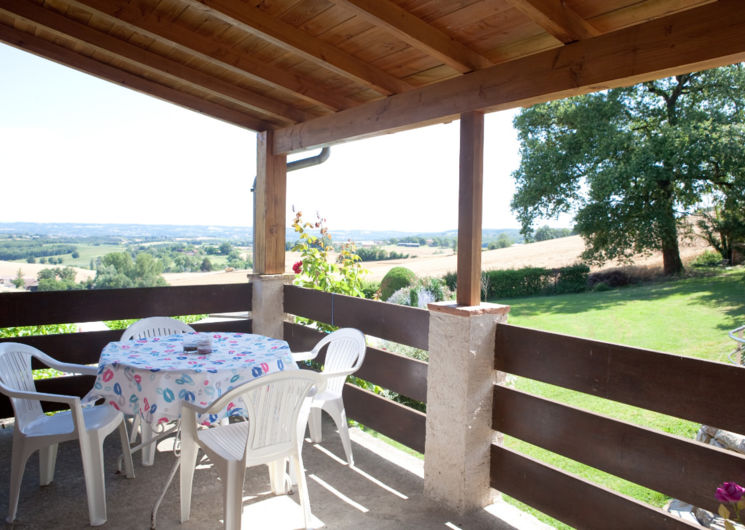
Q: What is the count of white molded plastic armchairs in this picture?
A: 4